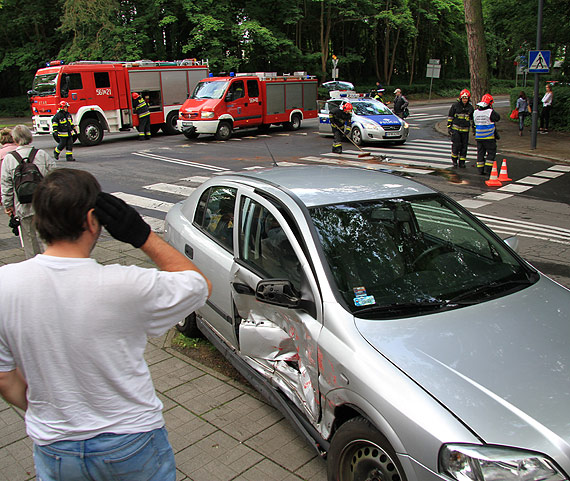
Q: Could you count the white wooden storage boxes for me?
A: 0